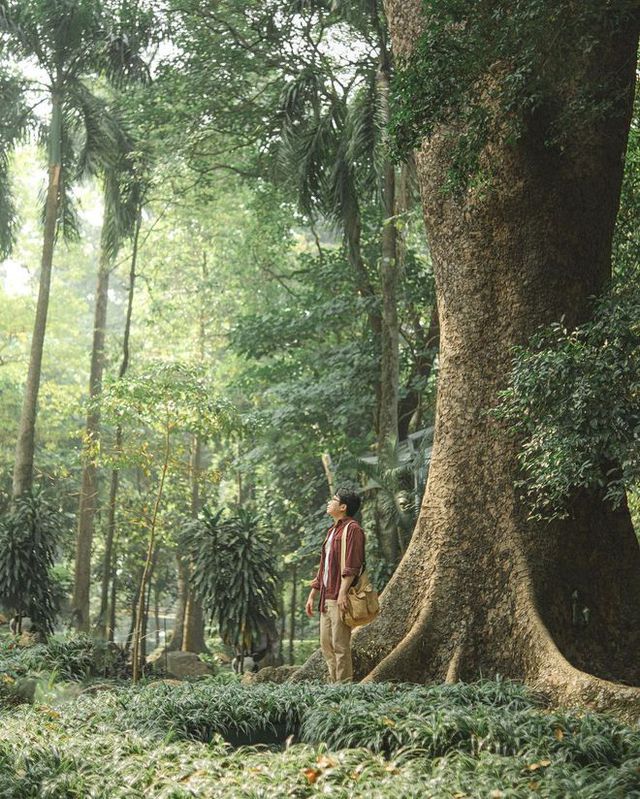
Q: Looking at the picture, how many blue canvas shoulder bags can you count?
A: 0